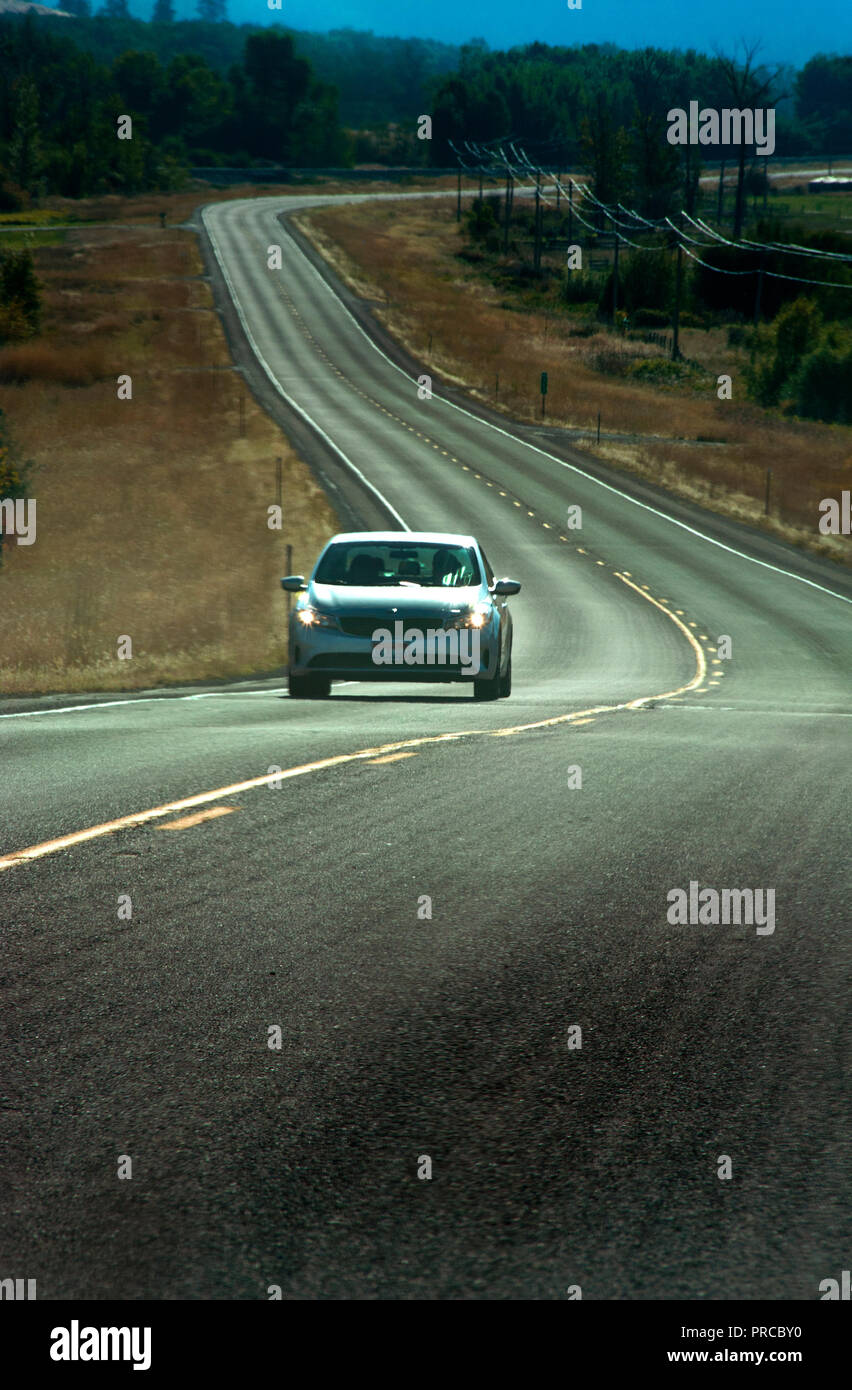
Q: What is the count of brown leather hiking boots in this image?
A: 0